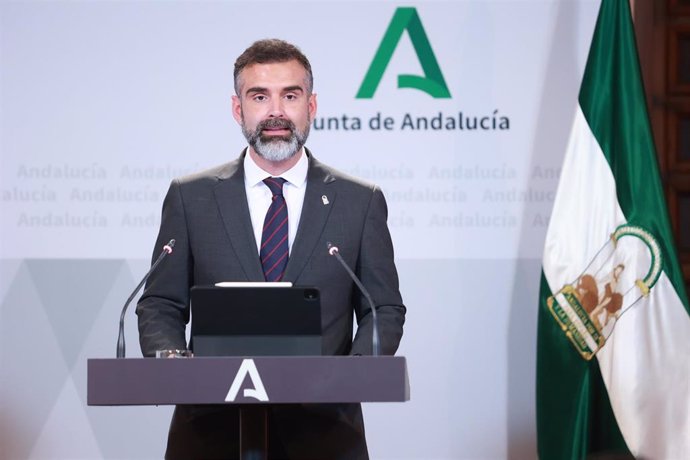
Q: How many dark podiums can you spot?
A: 1